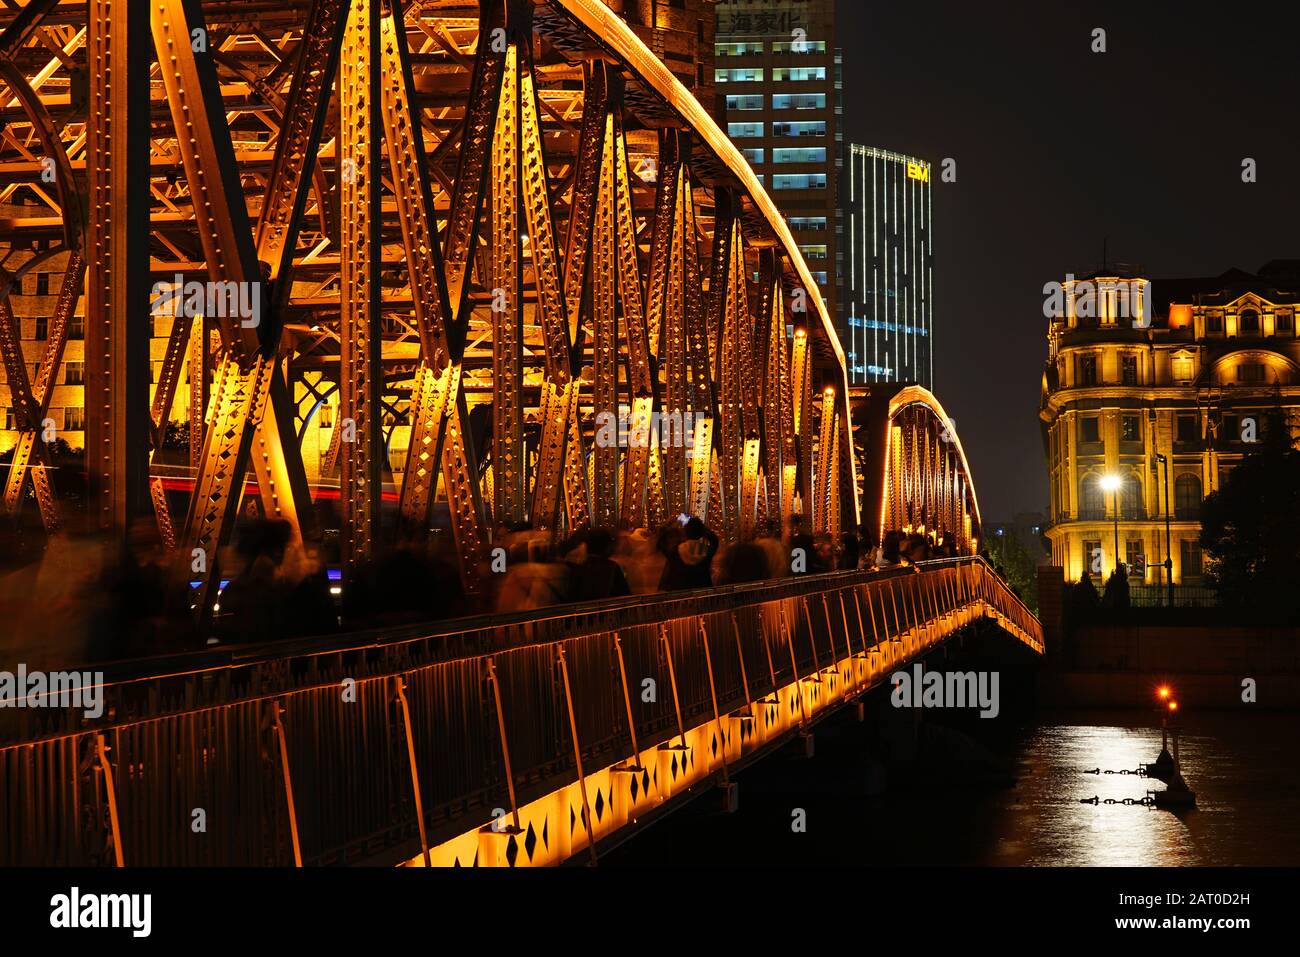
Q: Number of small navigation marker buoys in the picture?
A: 2